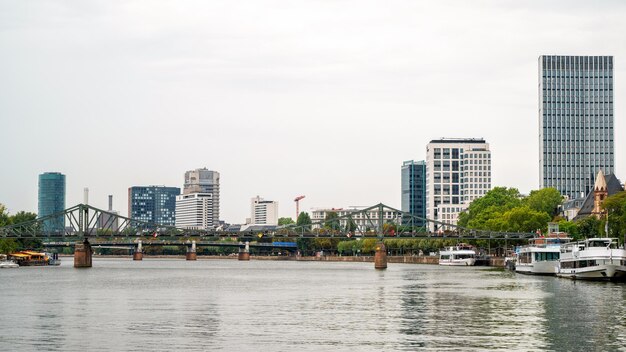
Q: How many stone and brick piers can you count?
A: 5